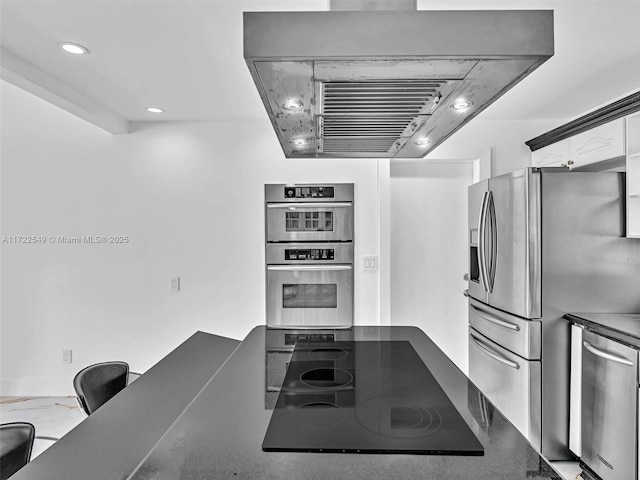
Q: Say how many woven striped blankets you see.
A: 0